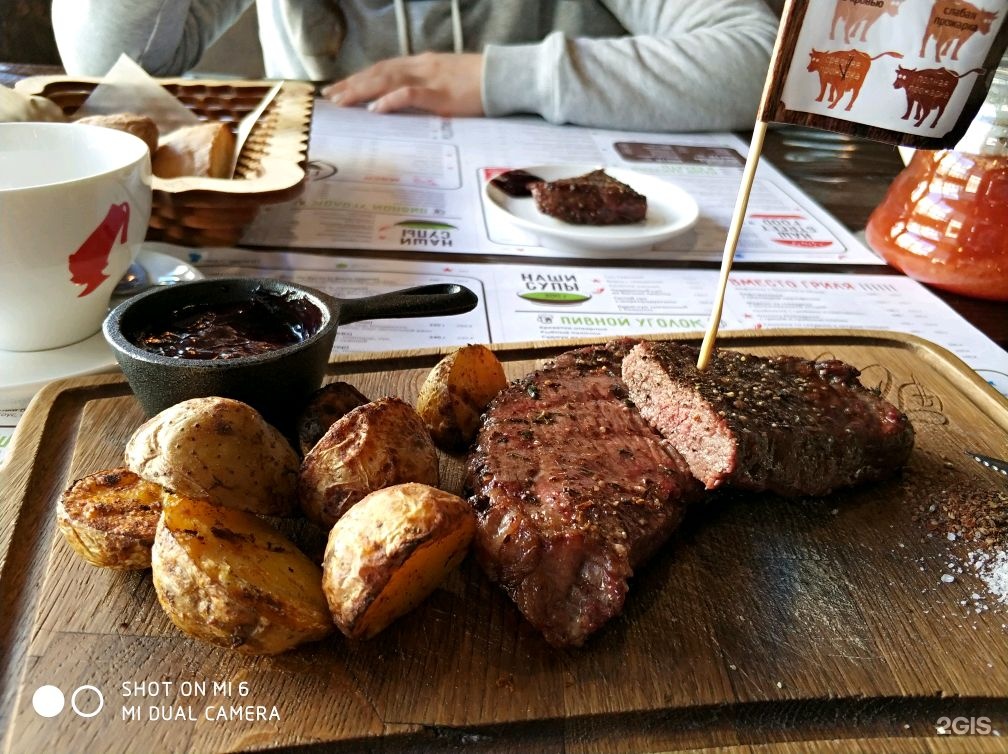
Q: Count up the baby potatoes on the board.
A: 7